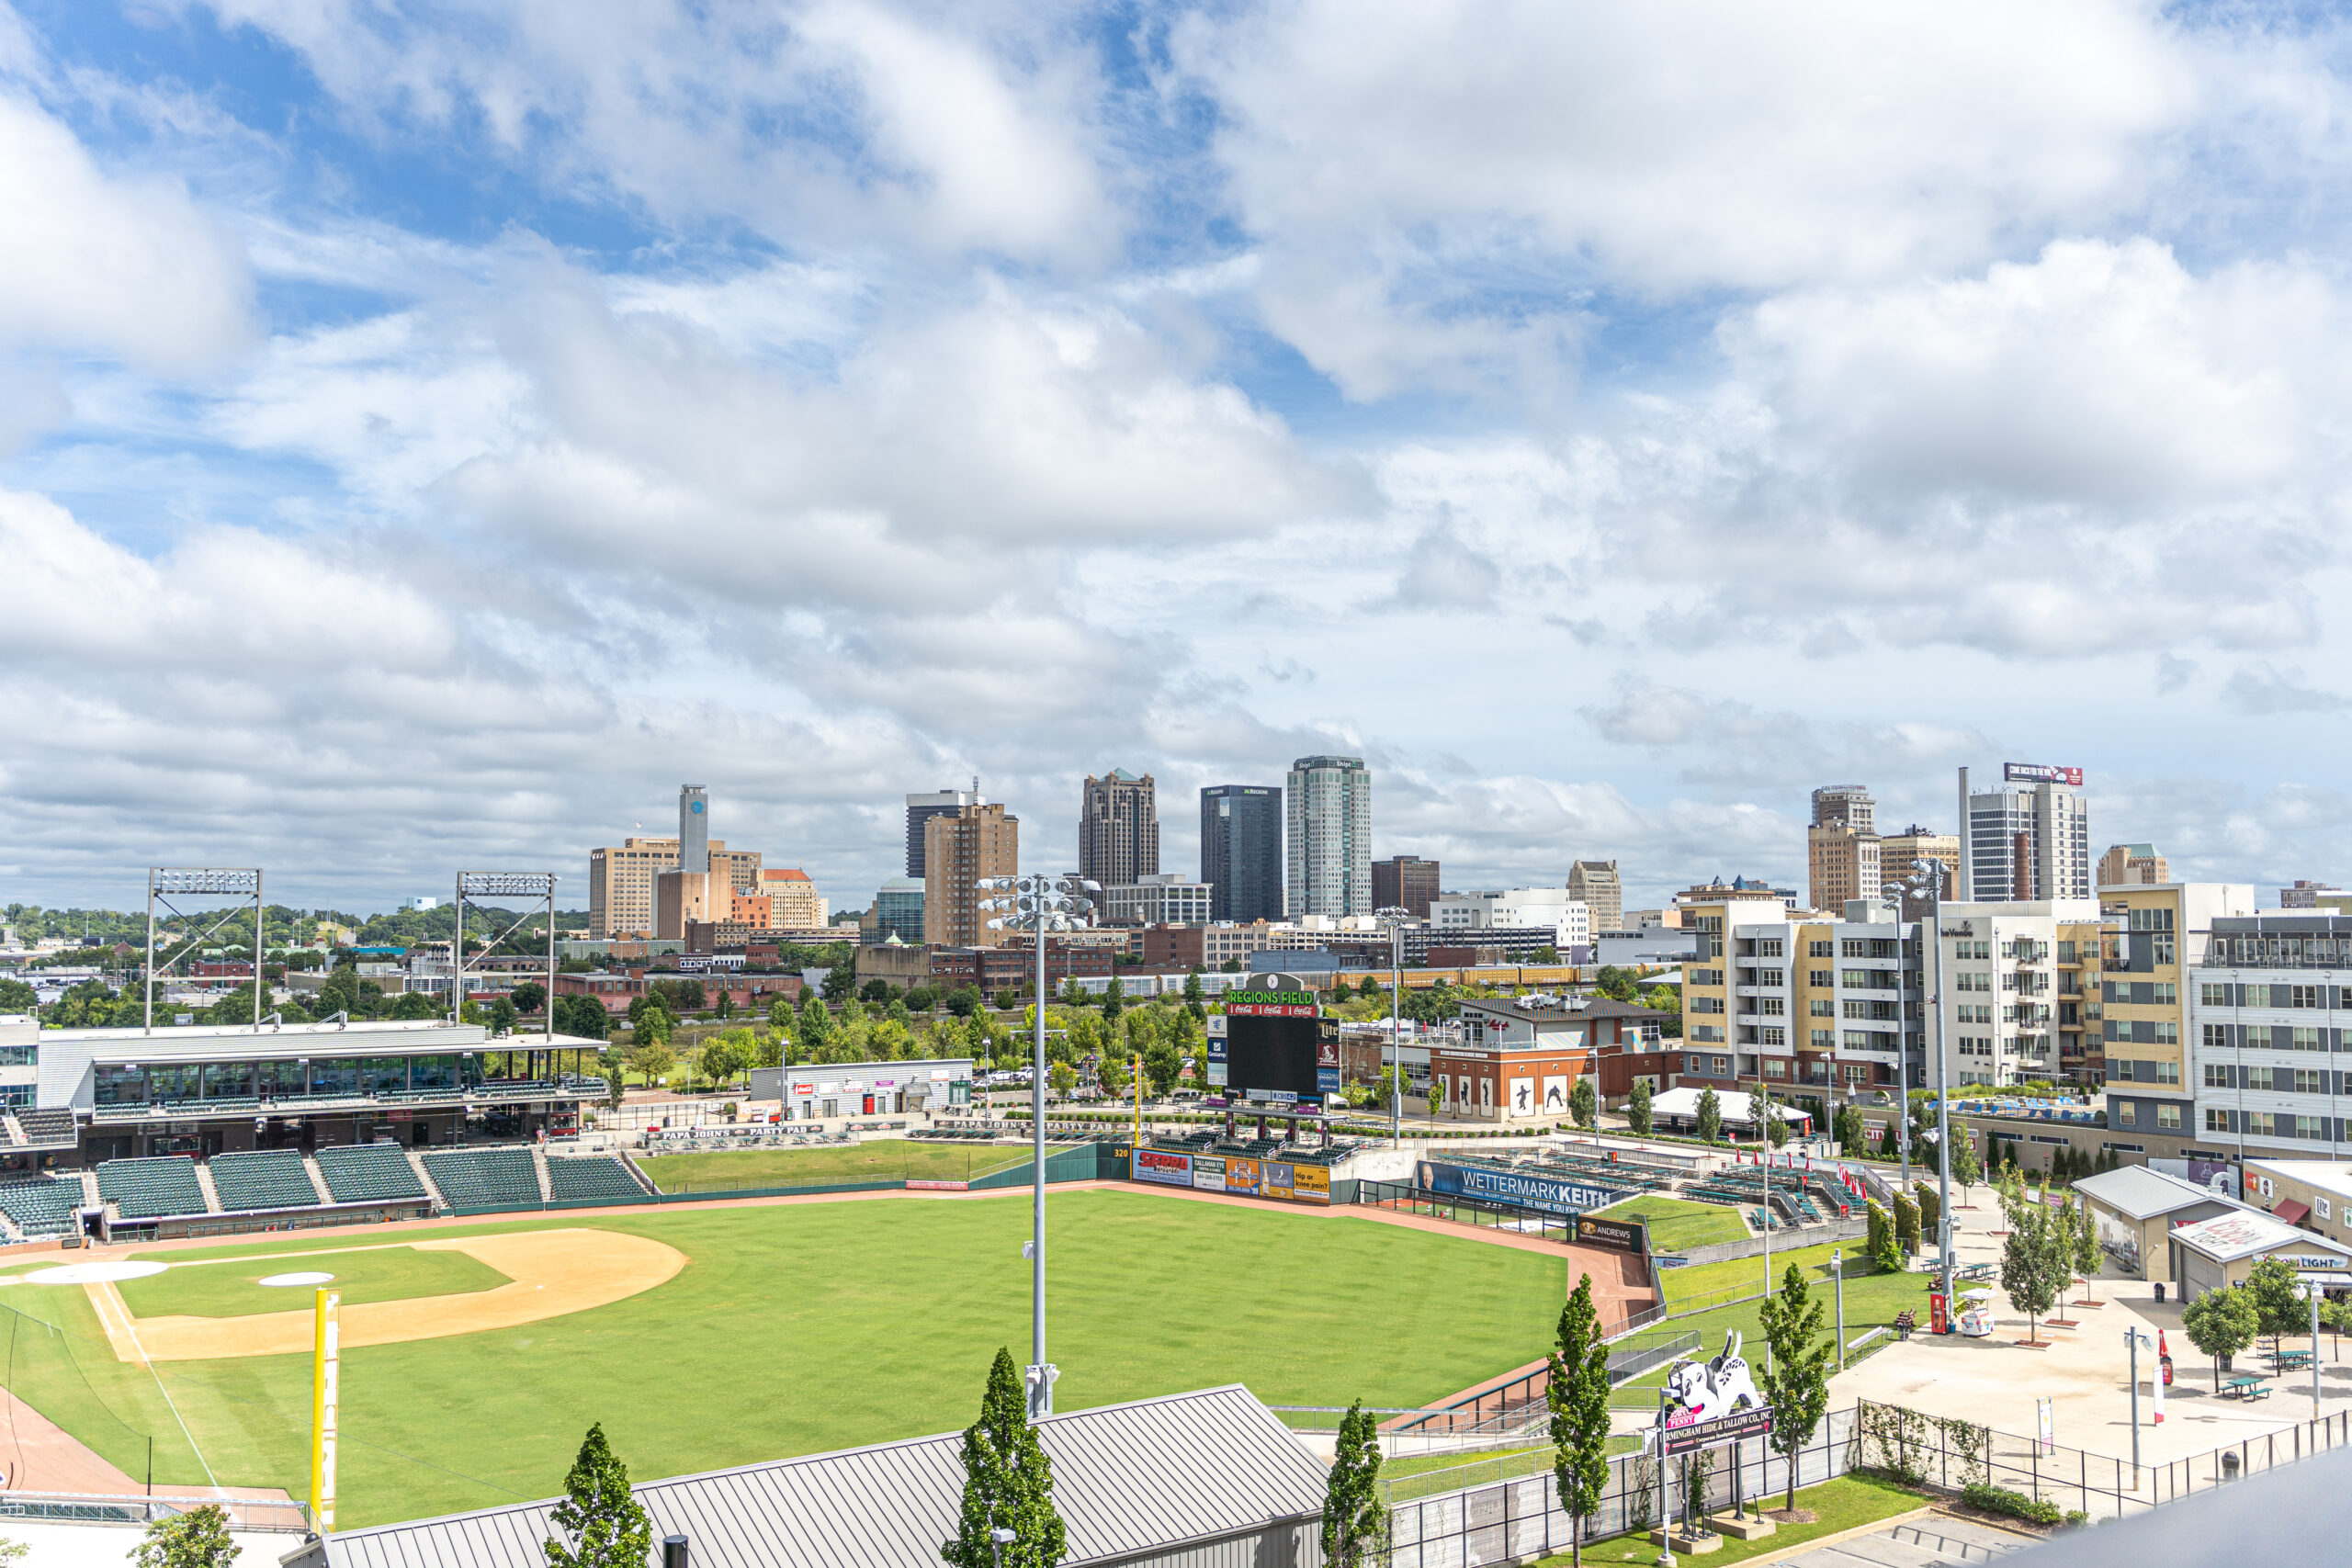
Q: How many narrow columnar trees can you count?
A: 5